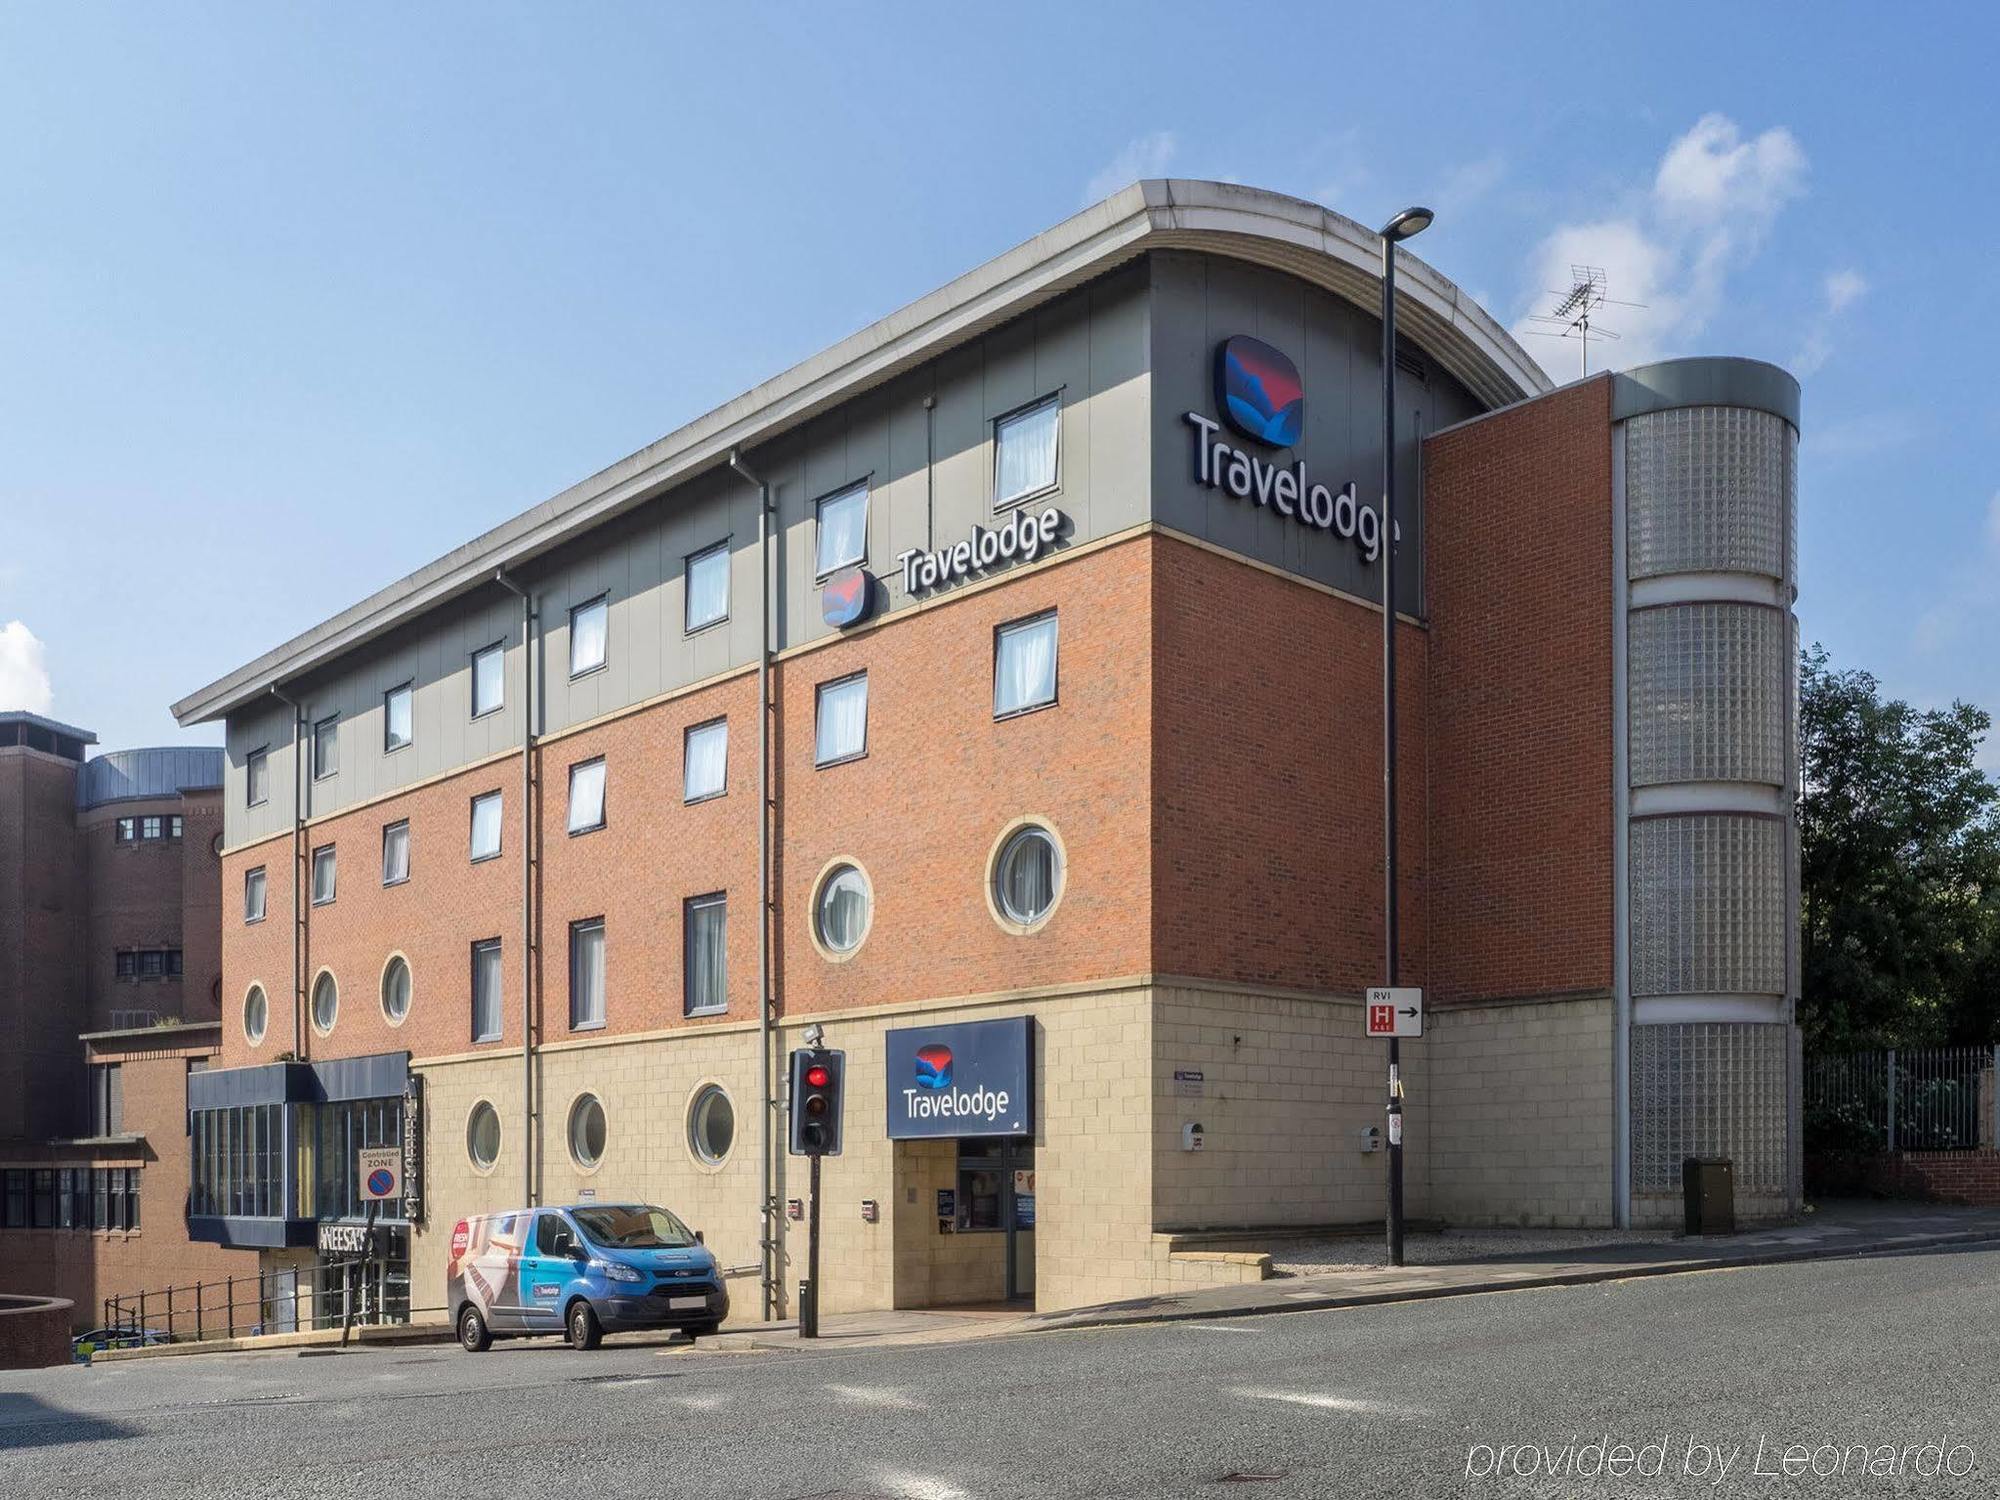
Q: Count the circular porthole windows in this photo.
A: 8